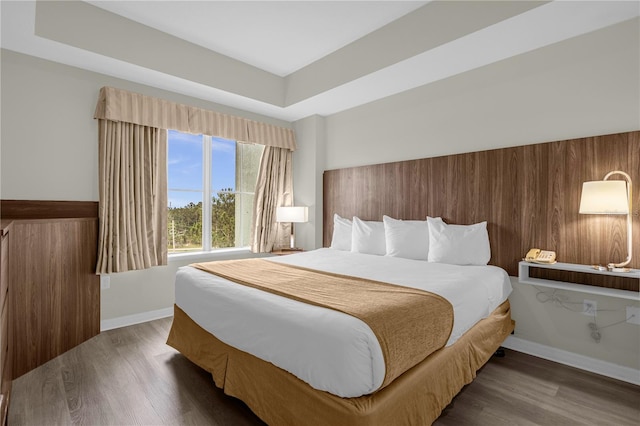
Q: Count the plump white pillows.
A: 4